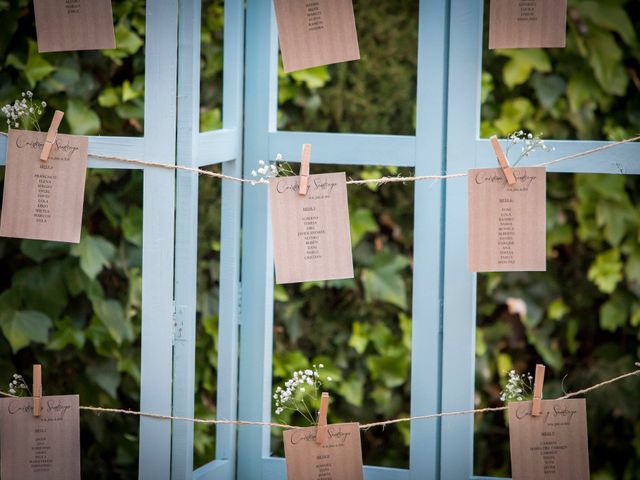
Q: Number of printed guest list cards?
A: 9